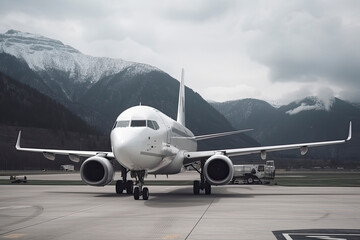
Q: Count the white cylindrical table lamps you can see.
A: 0